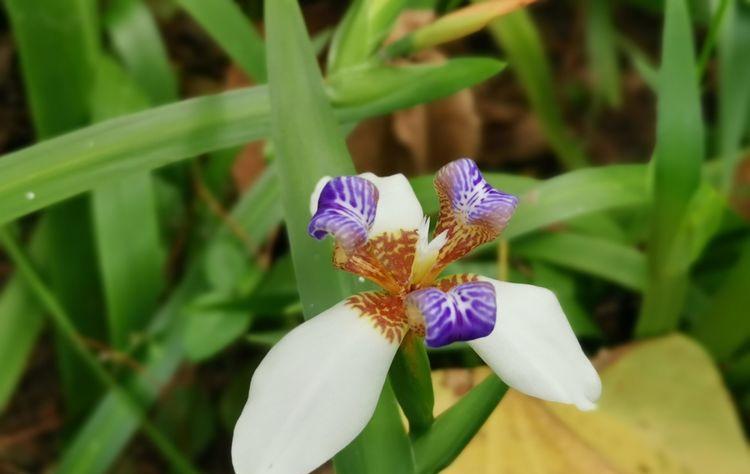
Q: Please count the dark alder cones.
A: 0